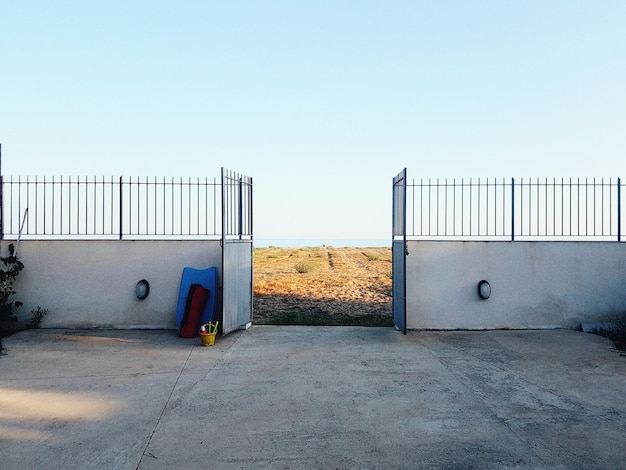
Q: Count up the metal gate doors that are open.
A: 2